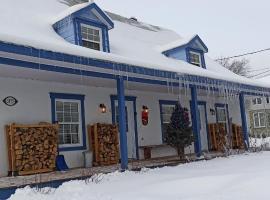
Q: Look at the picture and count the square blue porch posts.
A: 3